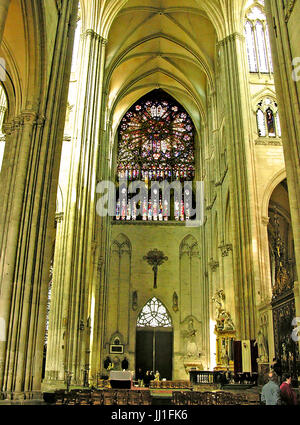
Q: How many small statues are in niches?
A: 2